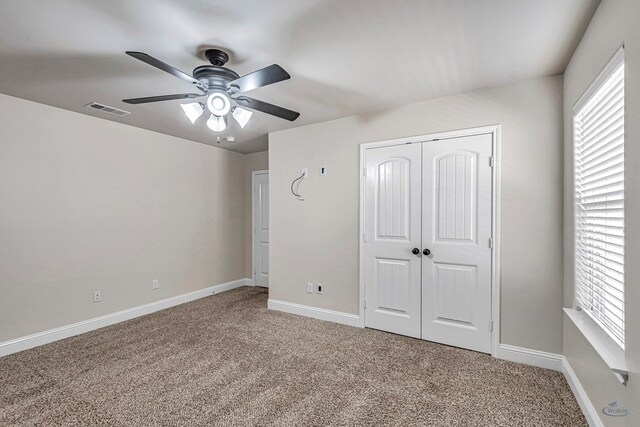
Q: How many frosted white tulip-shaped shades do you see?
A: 4